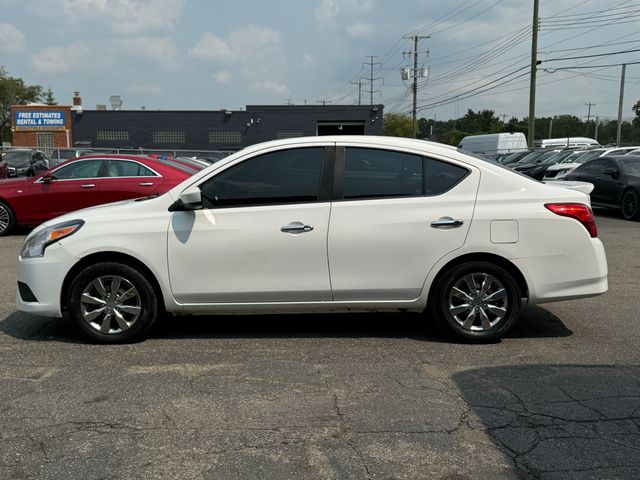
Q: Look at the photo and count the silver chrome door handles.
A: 4